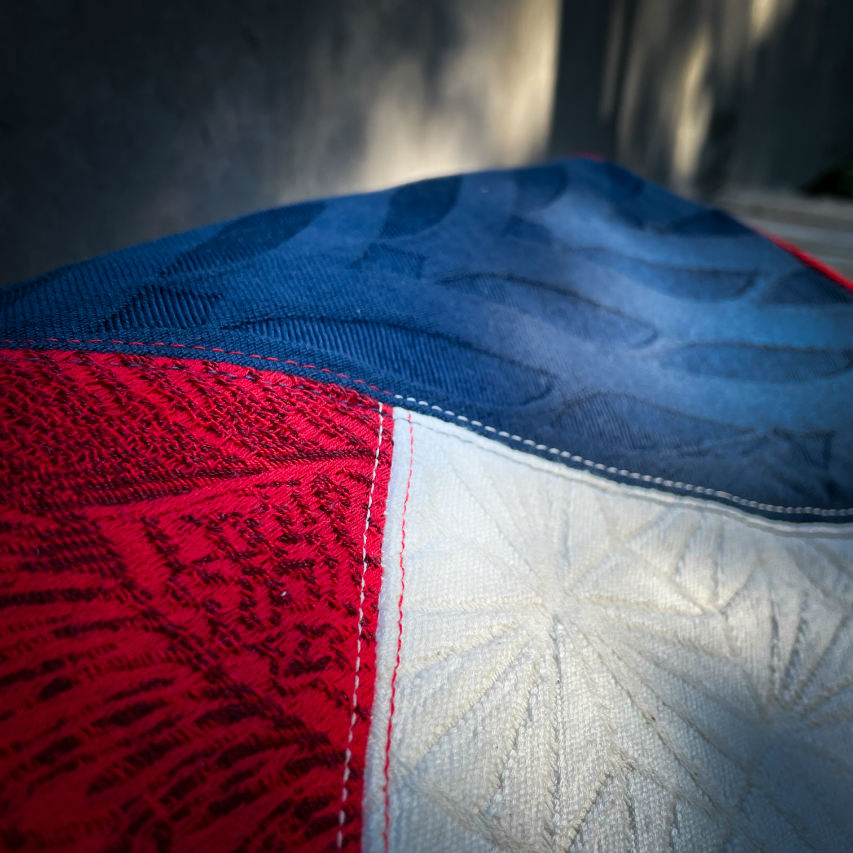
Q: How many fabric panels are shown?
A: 3